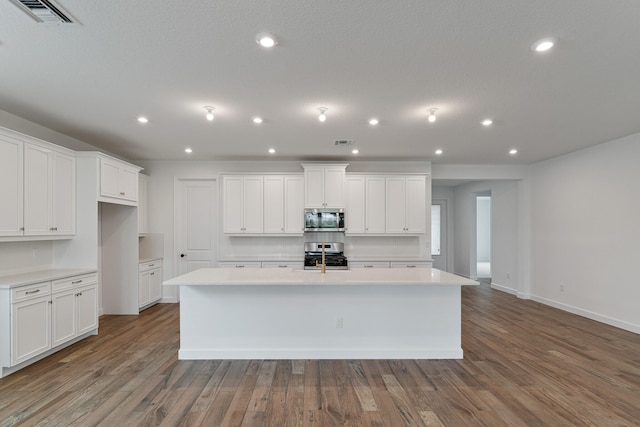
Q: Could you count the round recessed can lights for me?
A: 11